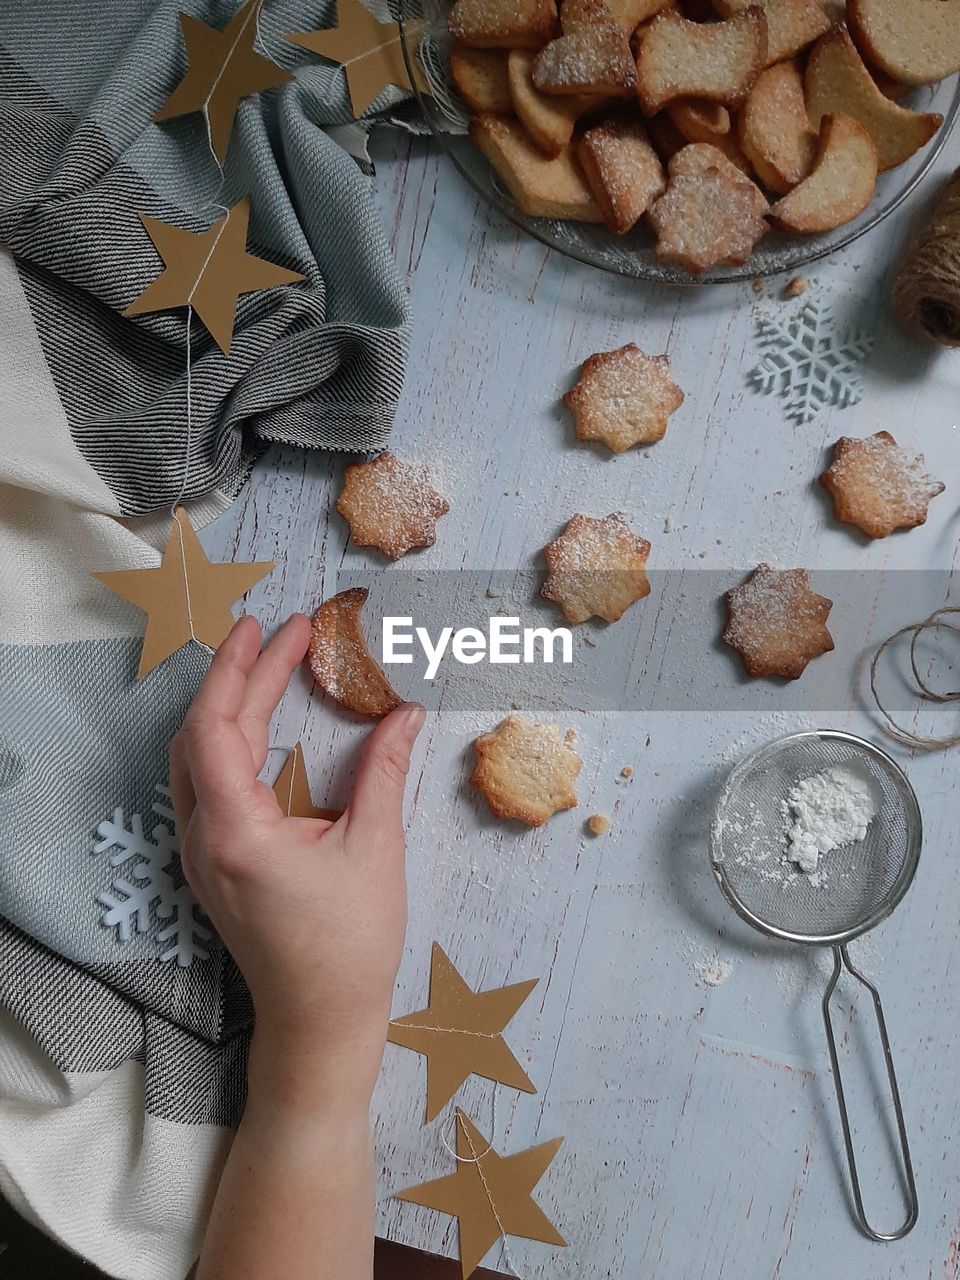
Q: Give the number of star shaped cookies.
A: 7